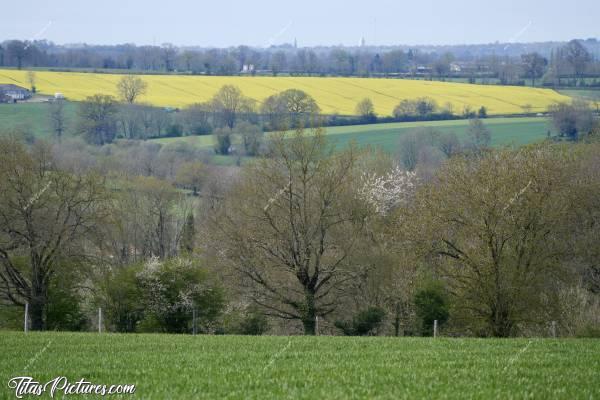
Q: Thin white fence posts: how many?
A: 6